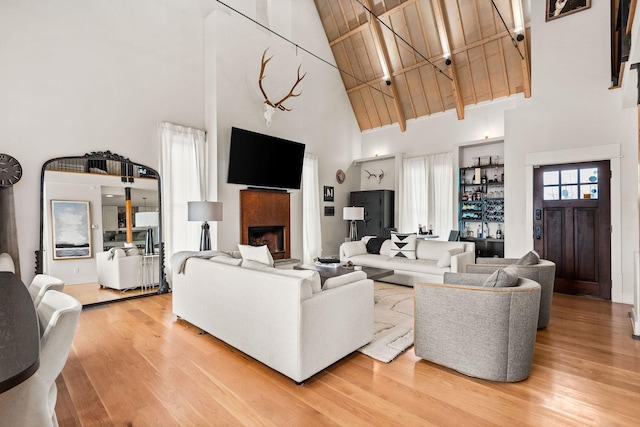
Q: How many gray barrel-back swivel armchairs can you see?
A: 2